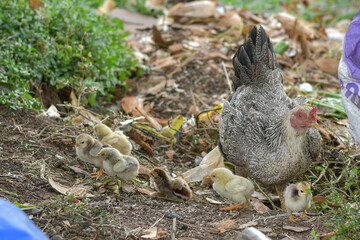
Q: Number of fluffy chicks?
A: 6